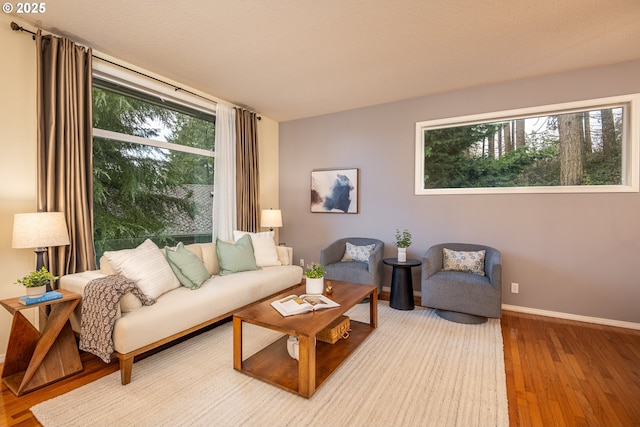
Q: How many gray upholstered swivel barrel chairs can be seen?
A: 2